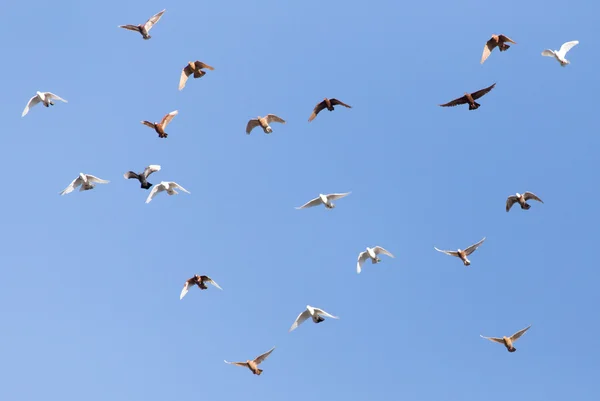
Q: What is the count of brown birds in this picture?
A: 12